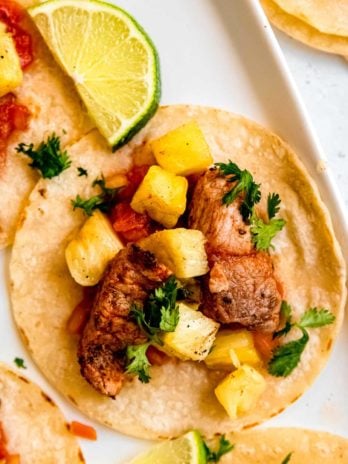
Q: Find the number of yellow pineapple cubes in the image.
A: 8